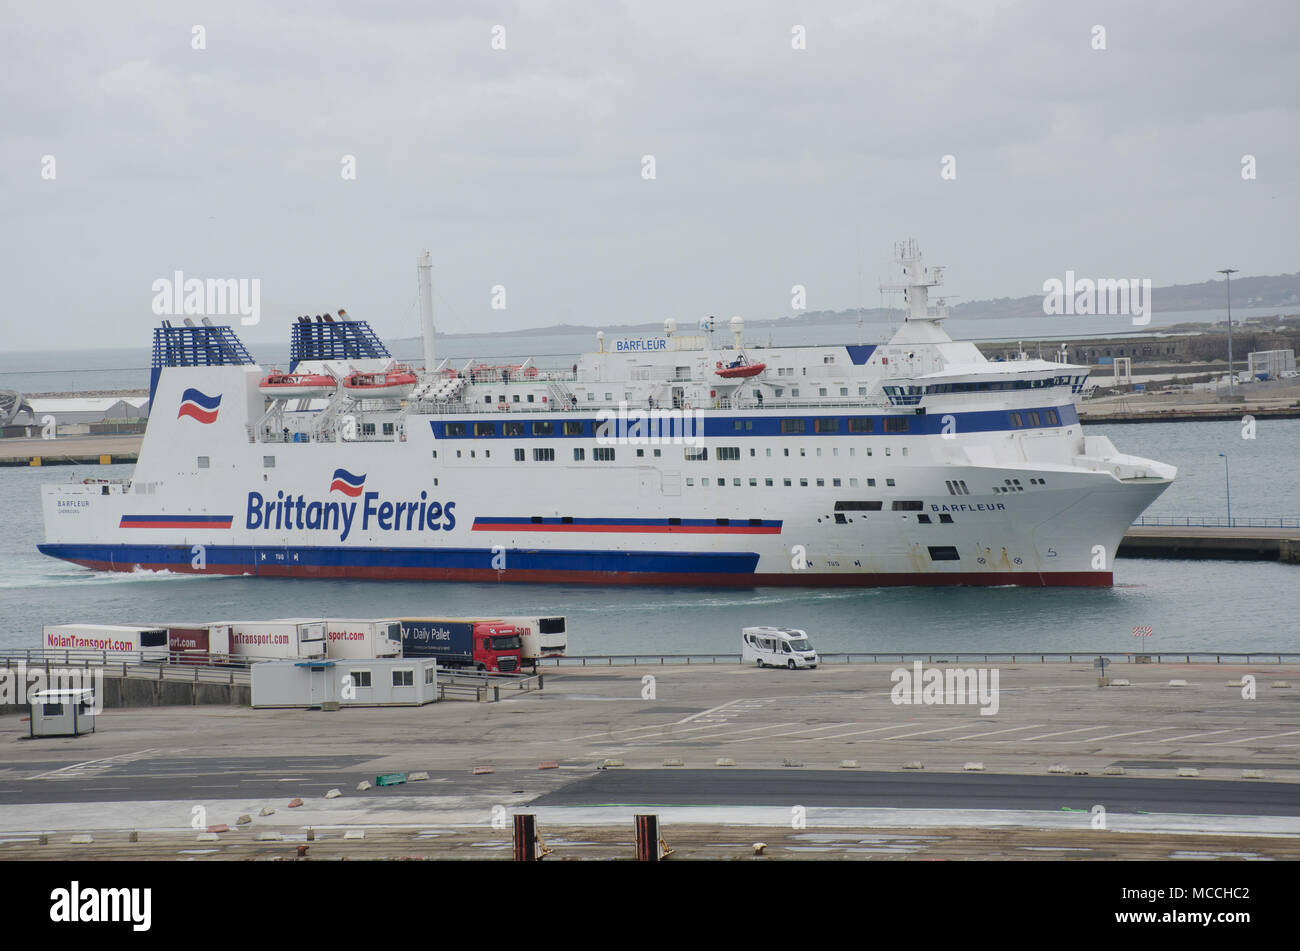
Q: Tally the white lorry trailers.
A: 4